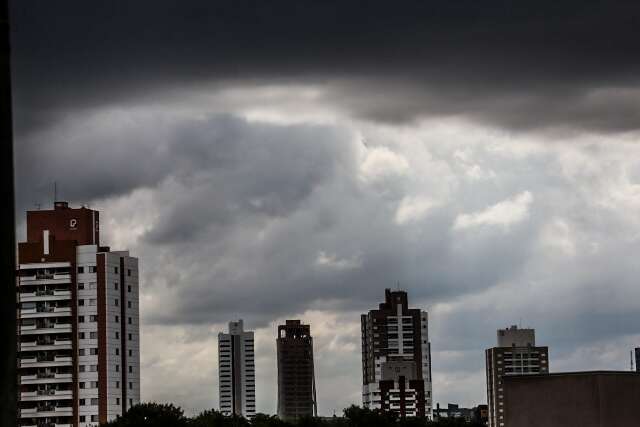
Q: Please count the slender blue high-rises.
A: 0